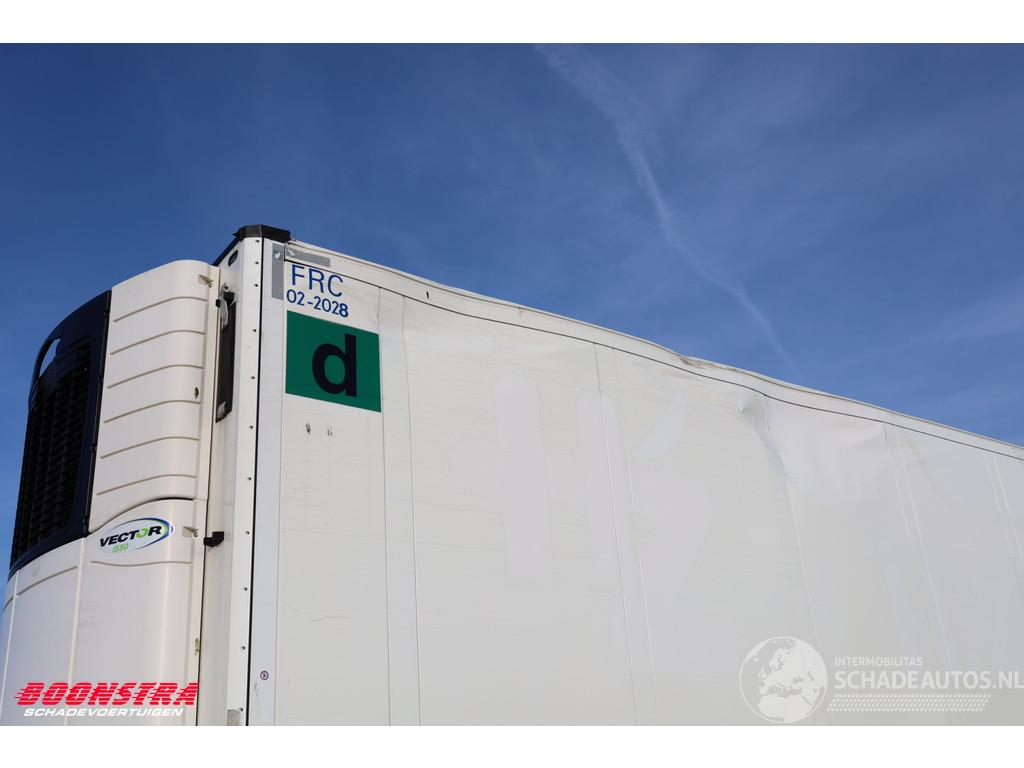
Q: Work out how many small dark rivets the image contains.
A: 11